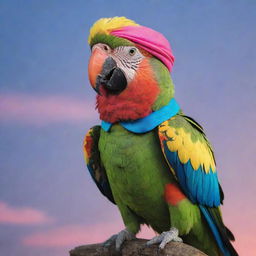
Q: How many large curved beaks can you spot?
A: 1